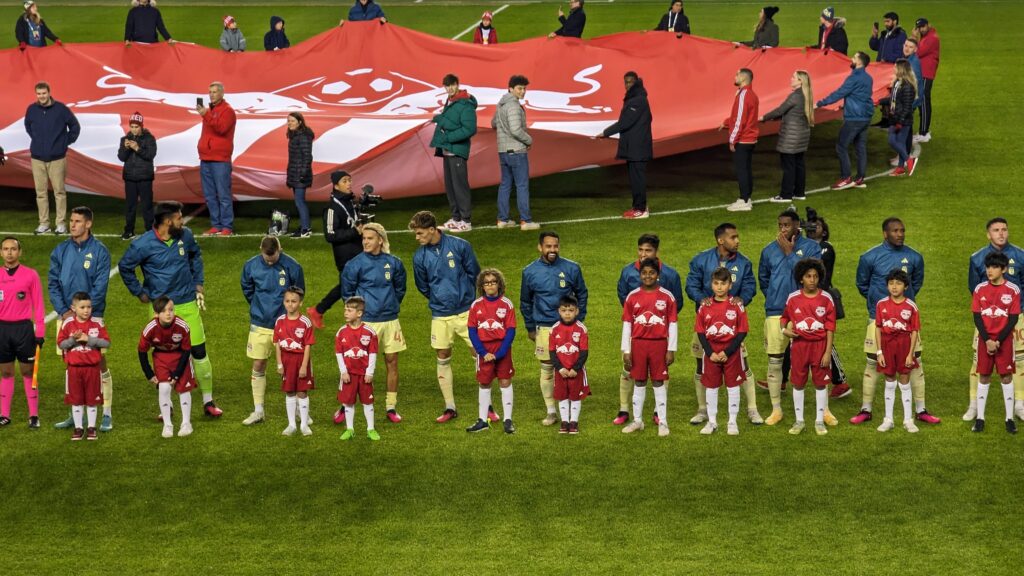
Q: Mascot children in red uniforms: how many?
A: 11